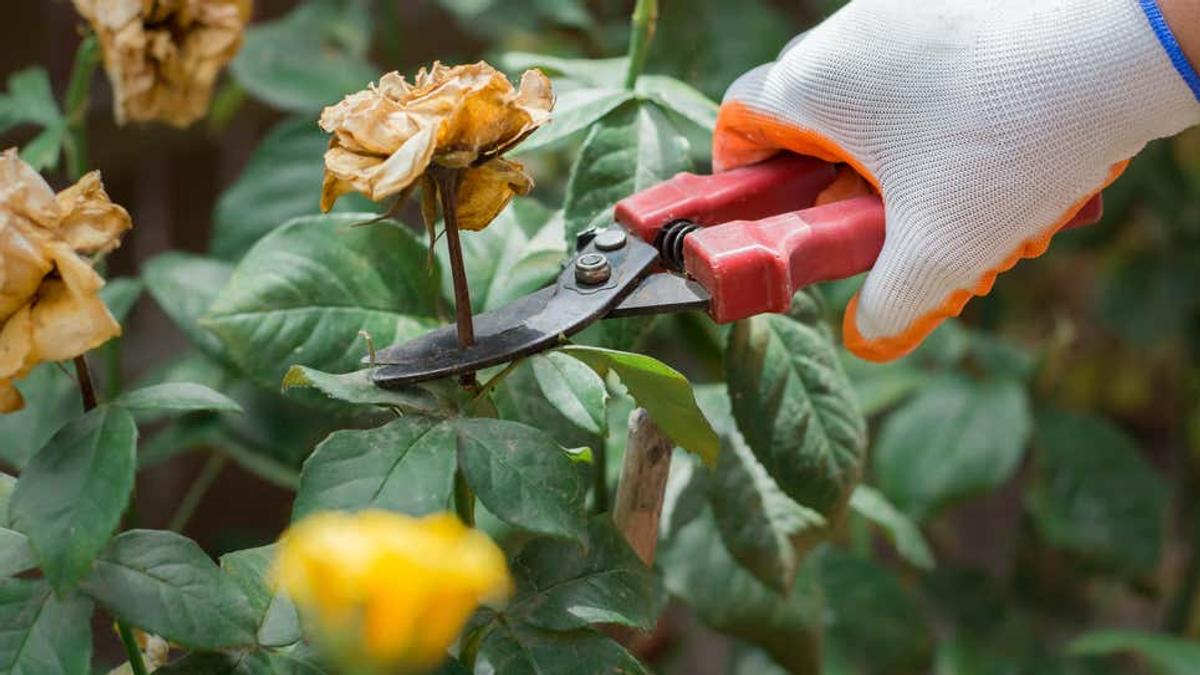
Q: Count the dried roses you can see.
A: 3